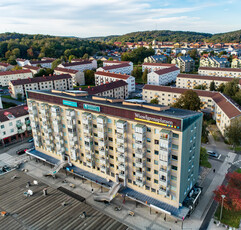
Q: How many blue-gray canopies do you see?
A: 3